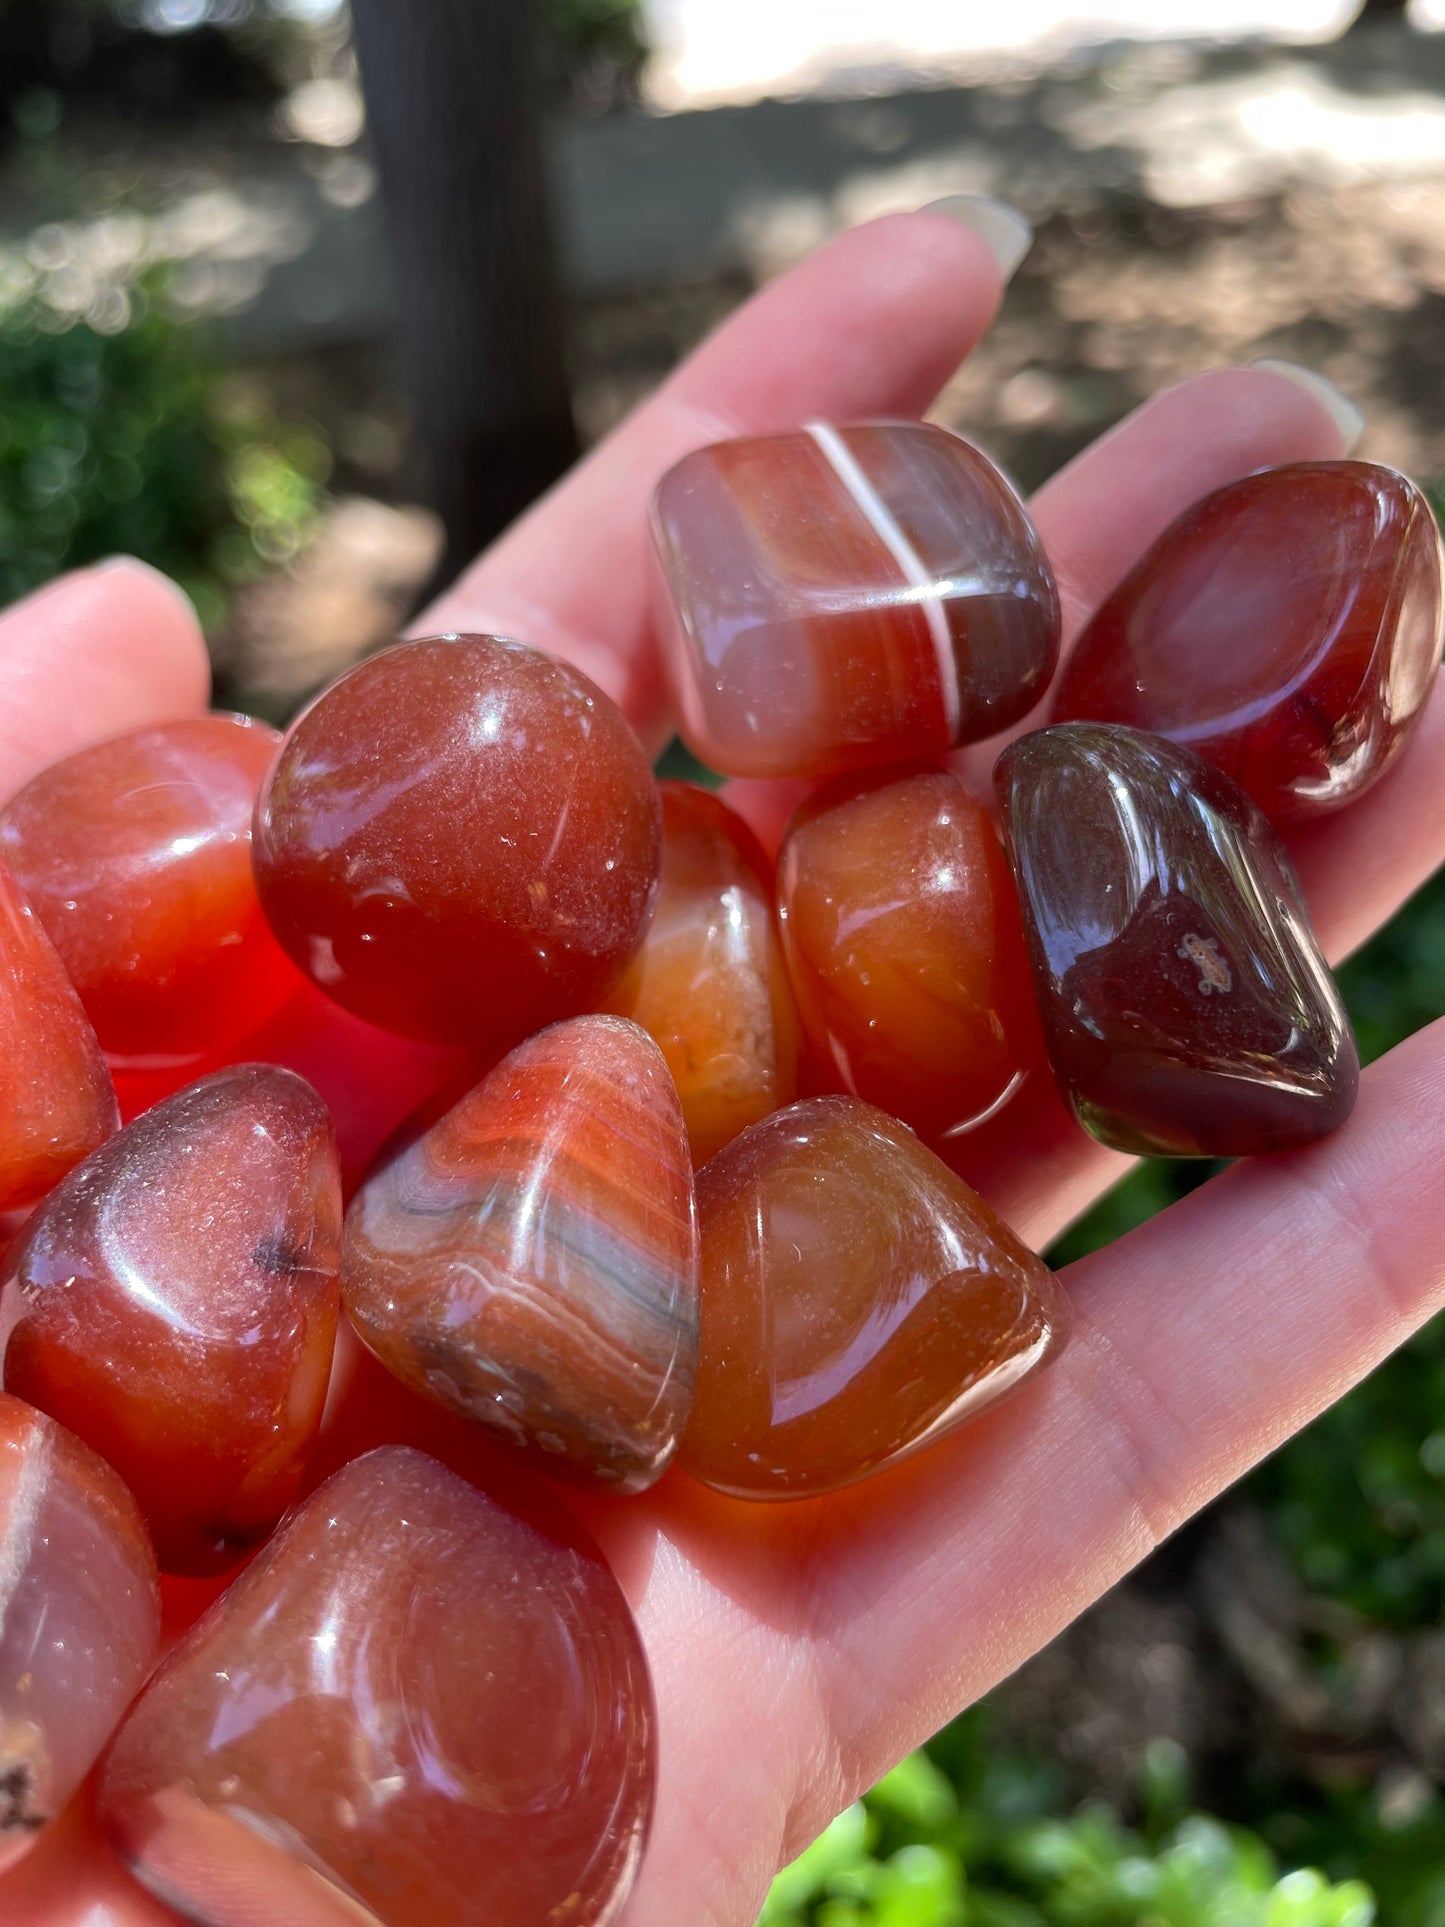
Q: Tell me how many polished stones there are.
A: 13